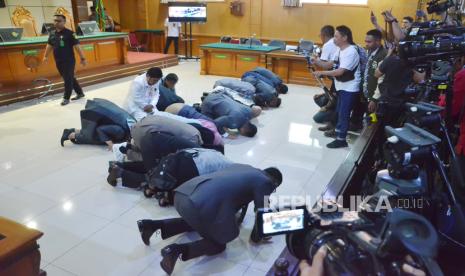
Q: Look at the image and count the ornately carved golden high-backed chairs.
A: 2